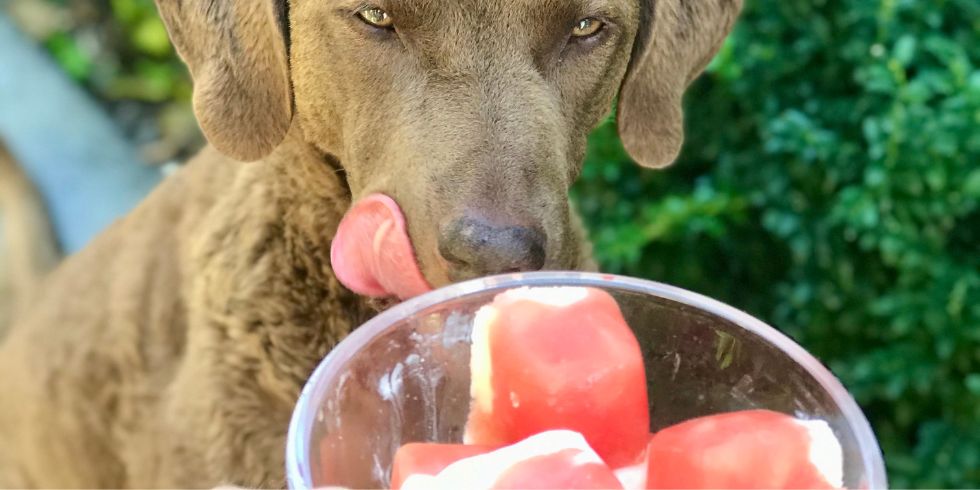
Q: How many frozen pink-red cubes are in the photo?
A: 4